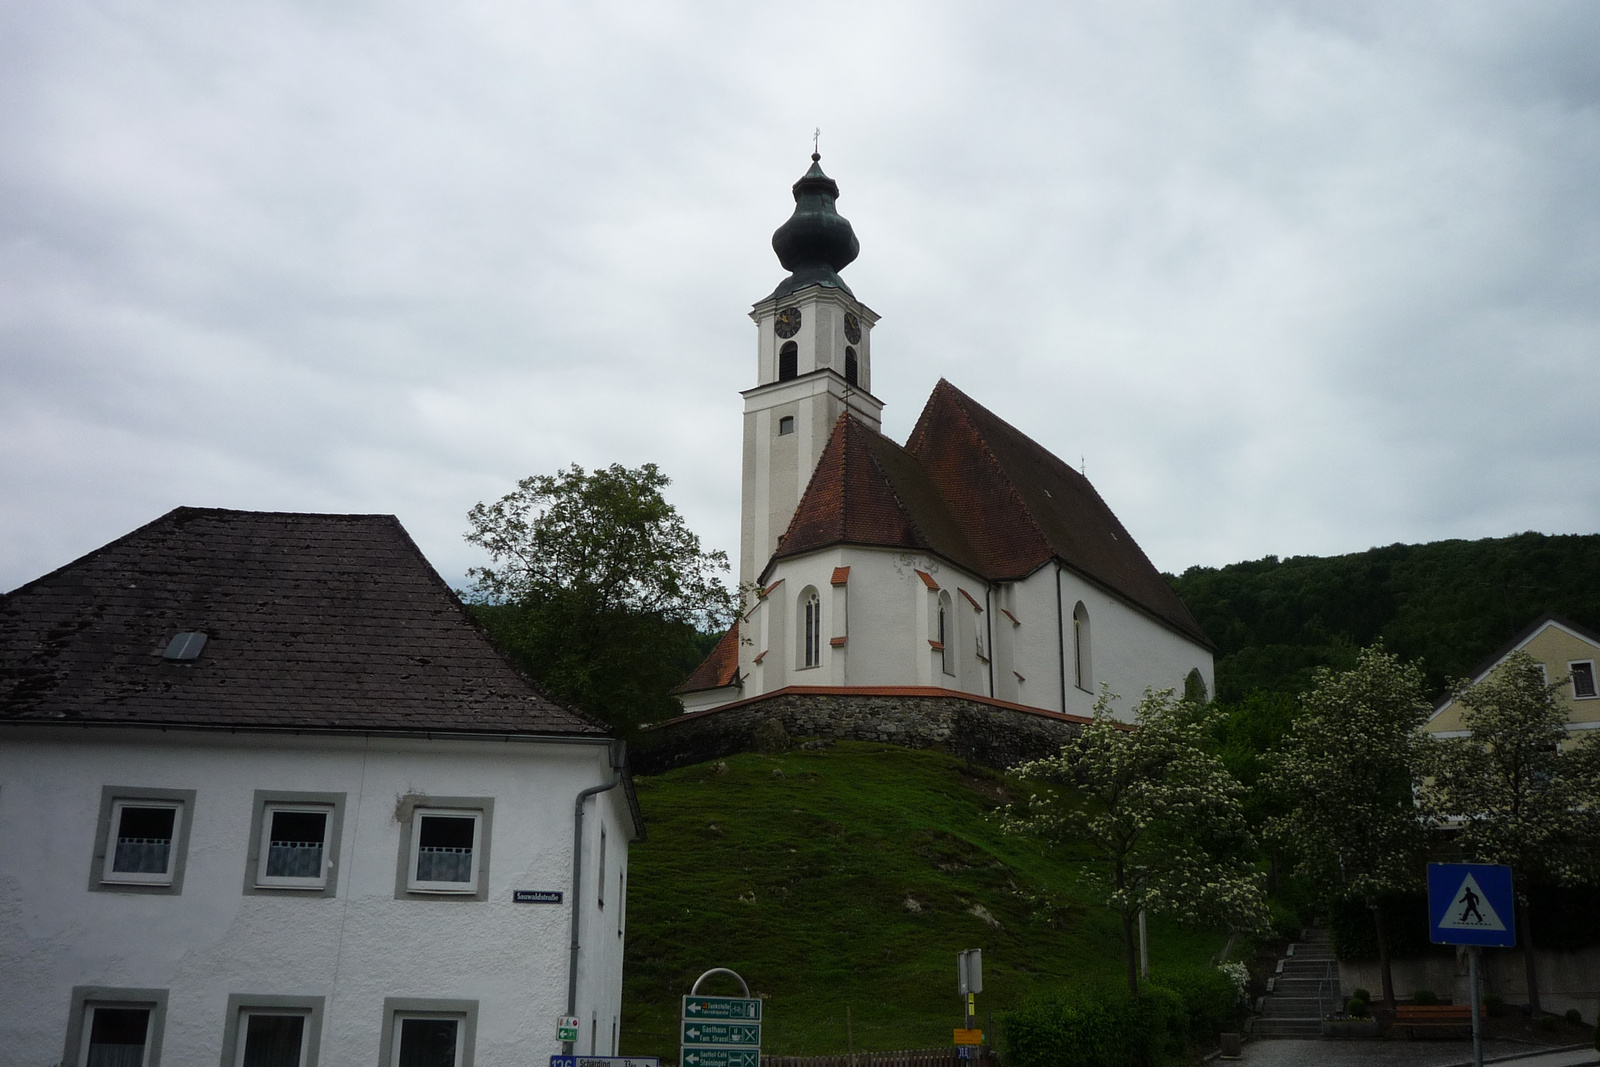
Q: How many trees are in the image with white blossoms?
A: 3